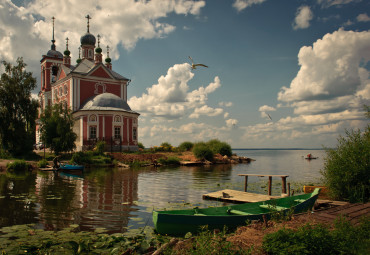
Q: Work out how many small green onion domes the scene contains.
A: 4